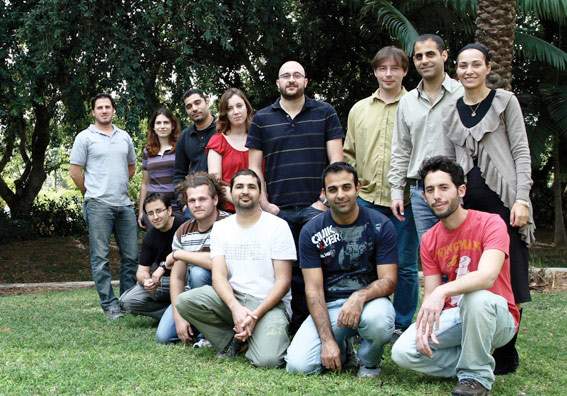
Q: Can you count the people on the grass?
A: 13